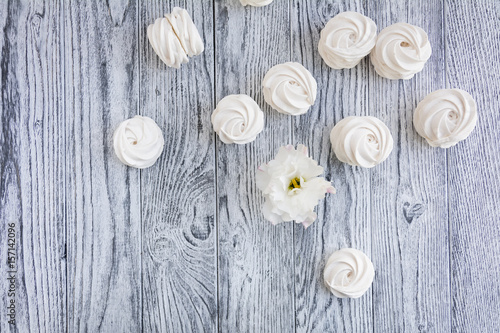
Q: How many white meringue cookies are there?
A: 10